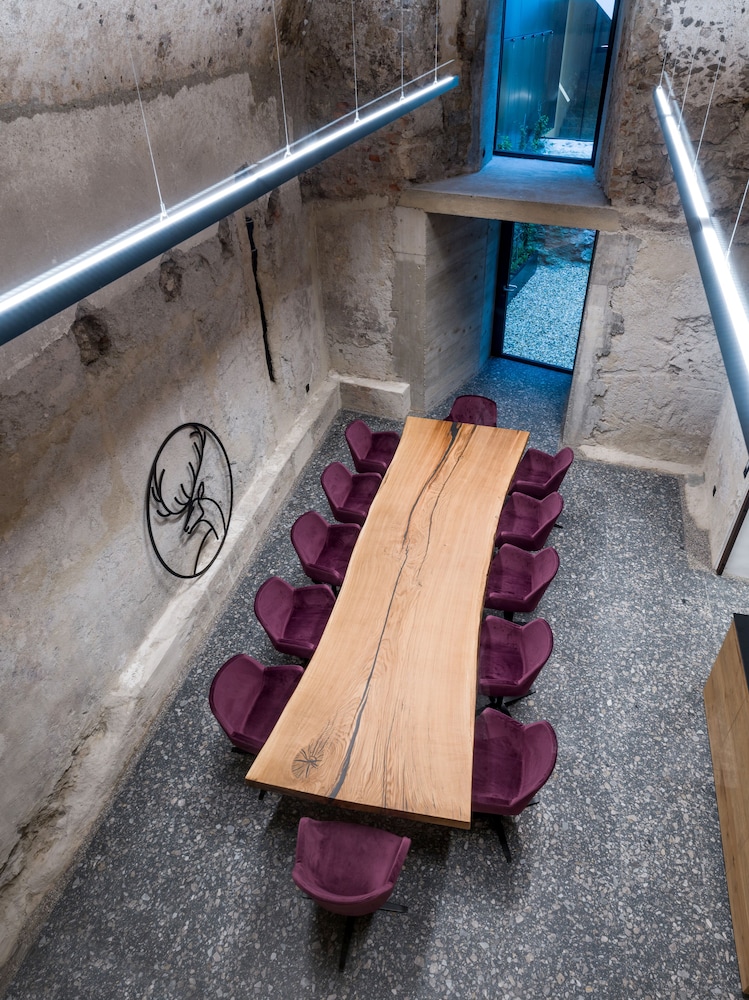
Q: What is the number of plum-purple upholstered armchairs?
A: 12